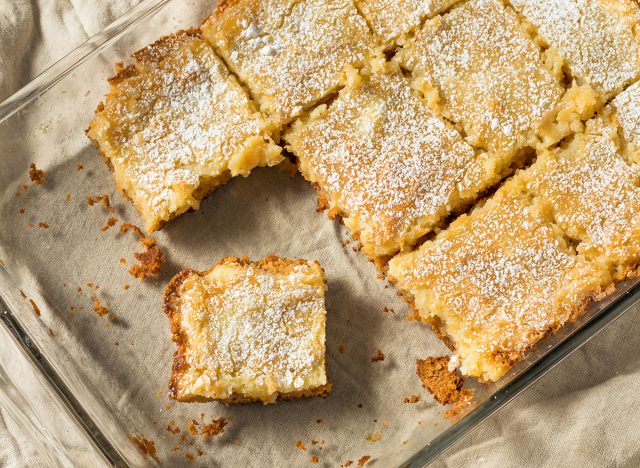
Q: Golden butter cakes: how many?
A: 10